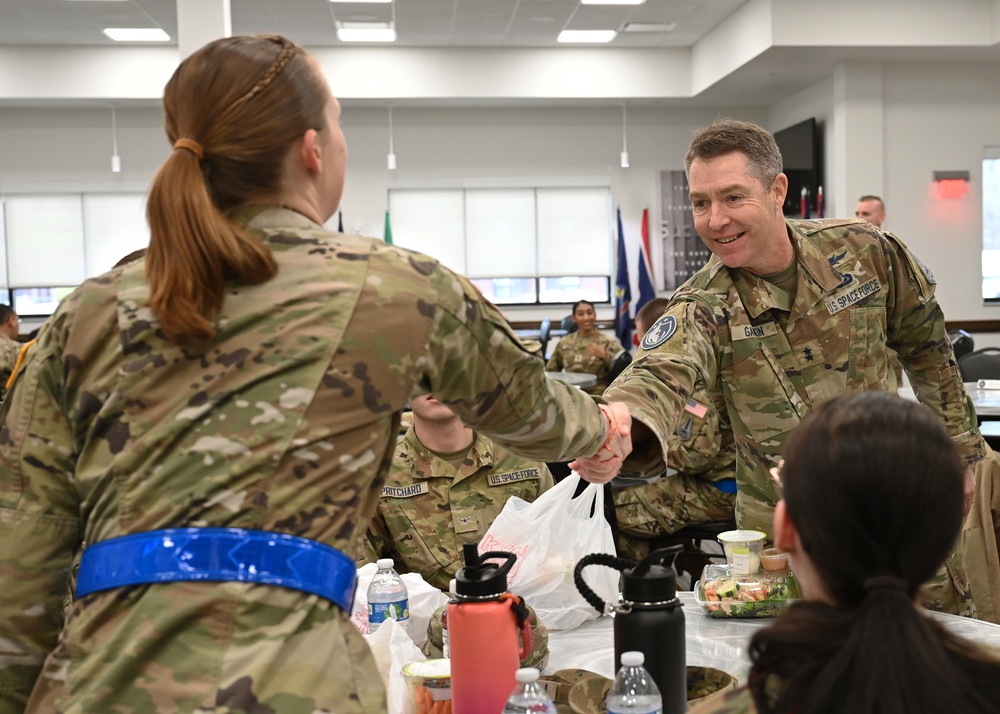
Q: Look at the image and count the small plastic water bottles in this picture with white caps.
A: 3